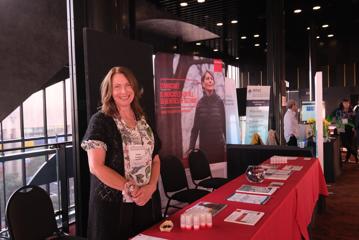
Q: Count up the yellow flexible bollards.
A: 0